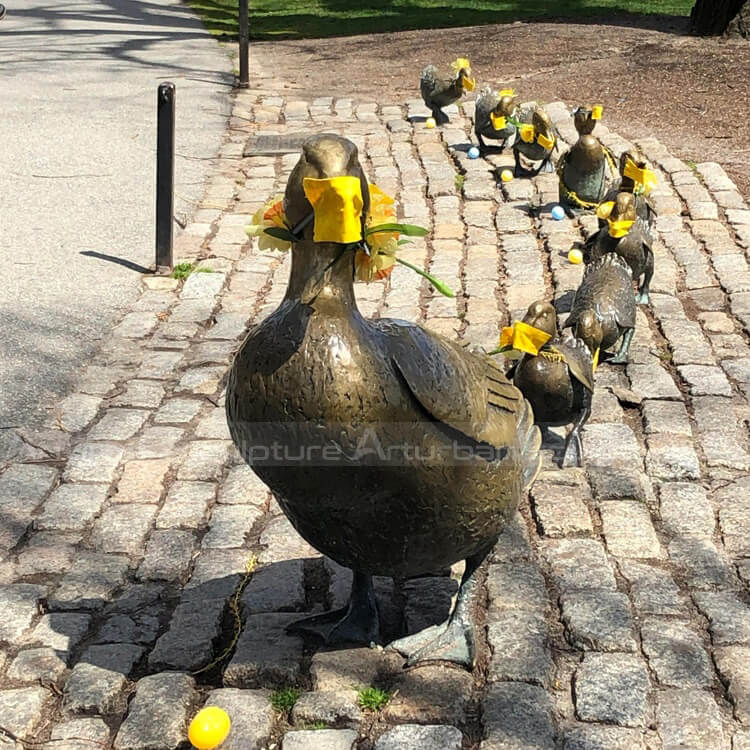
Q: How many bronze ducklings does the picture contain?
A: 8